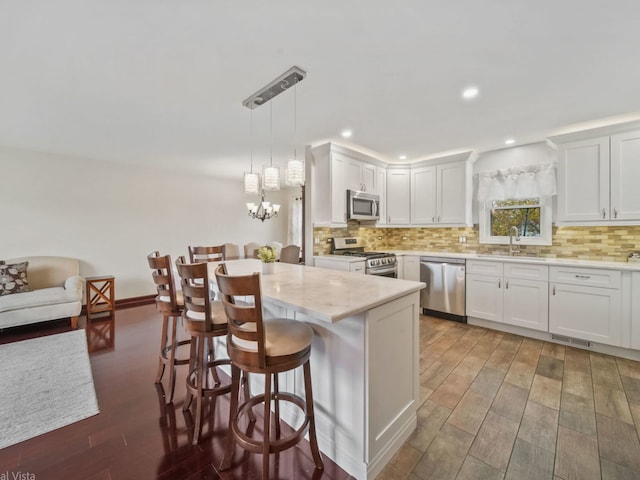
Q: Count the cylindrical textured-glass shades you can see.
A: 3